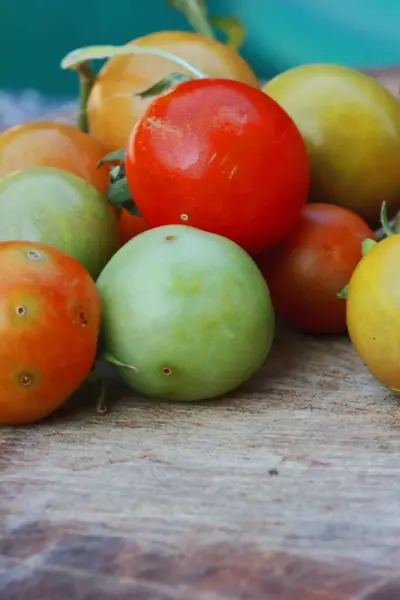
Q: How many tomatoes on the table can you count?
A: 10